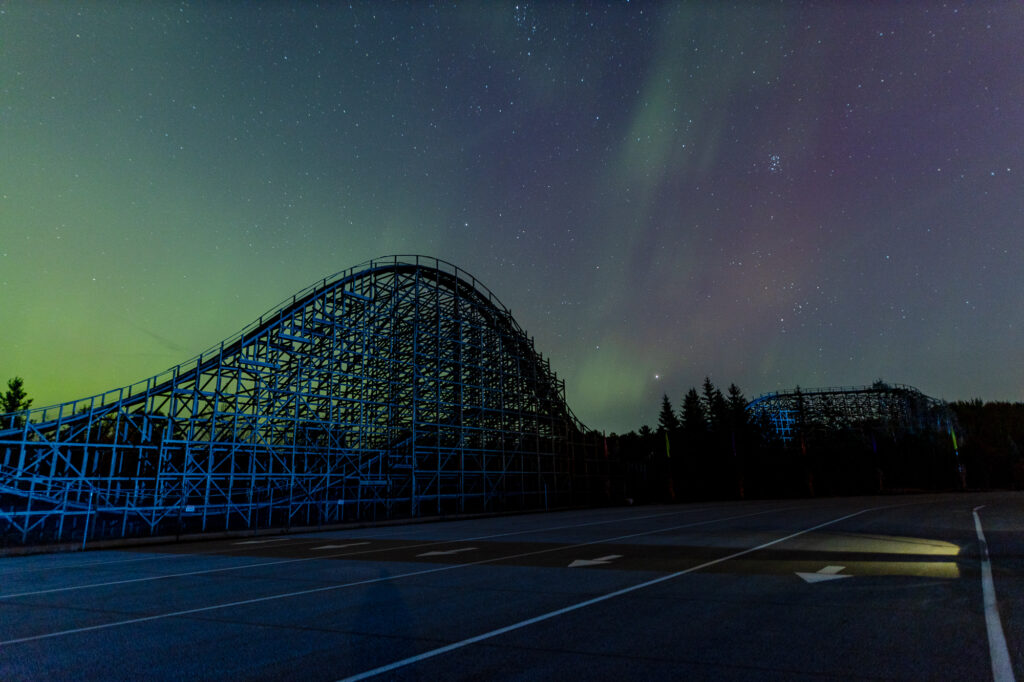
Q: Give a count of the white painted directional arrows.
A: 5